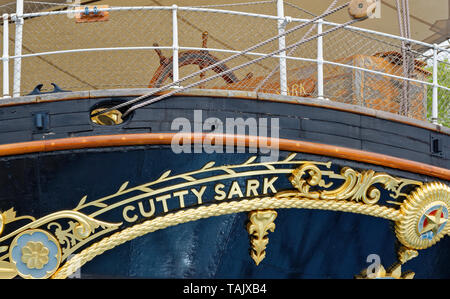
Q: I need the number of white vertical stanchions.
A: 6